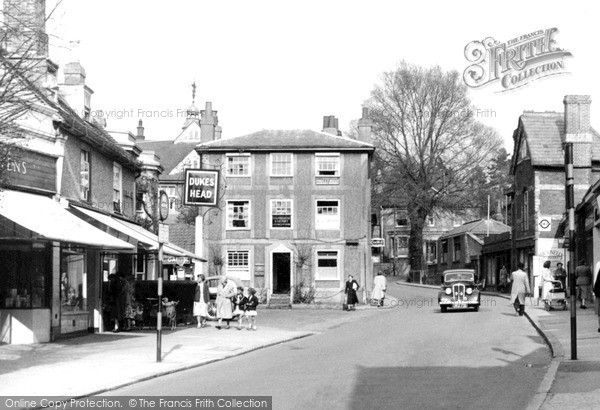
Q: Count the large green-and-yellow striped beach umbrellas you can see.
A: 0